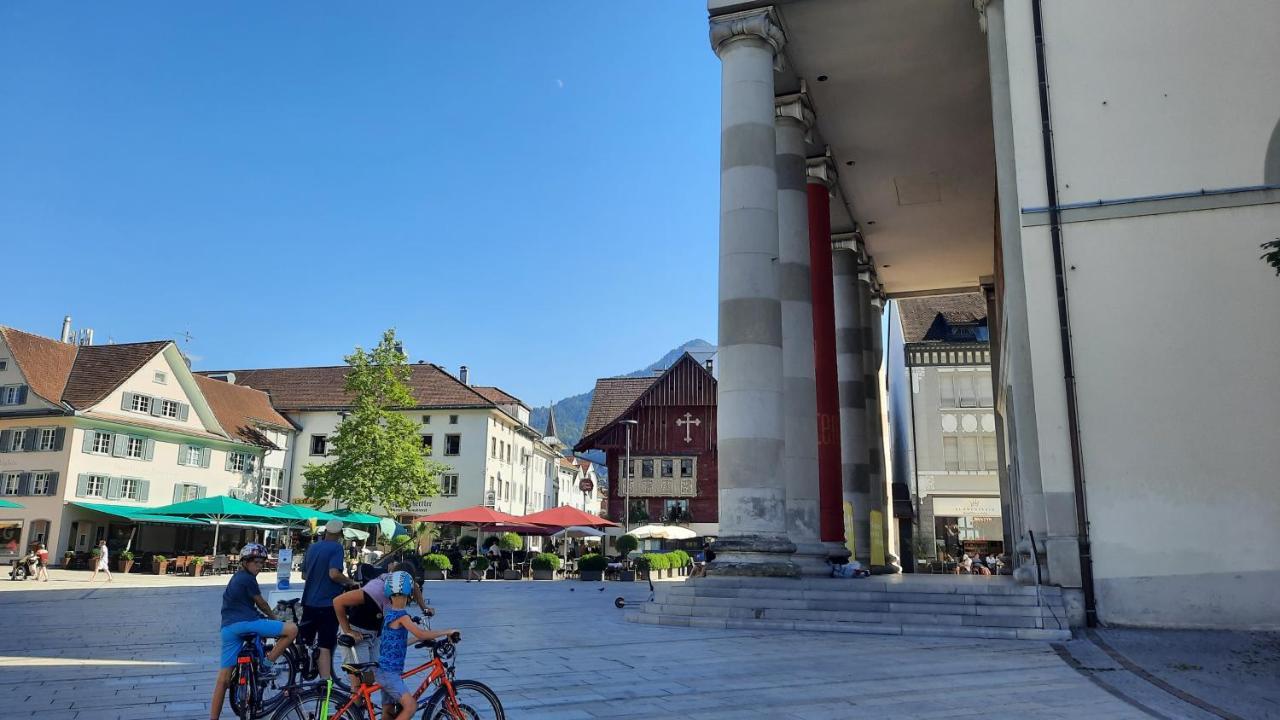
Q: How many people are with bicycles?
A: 4